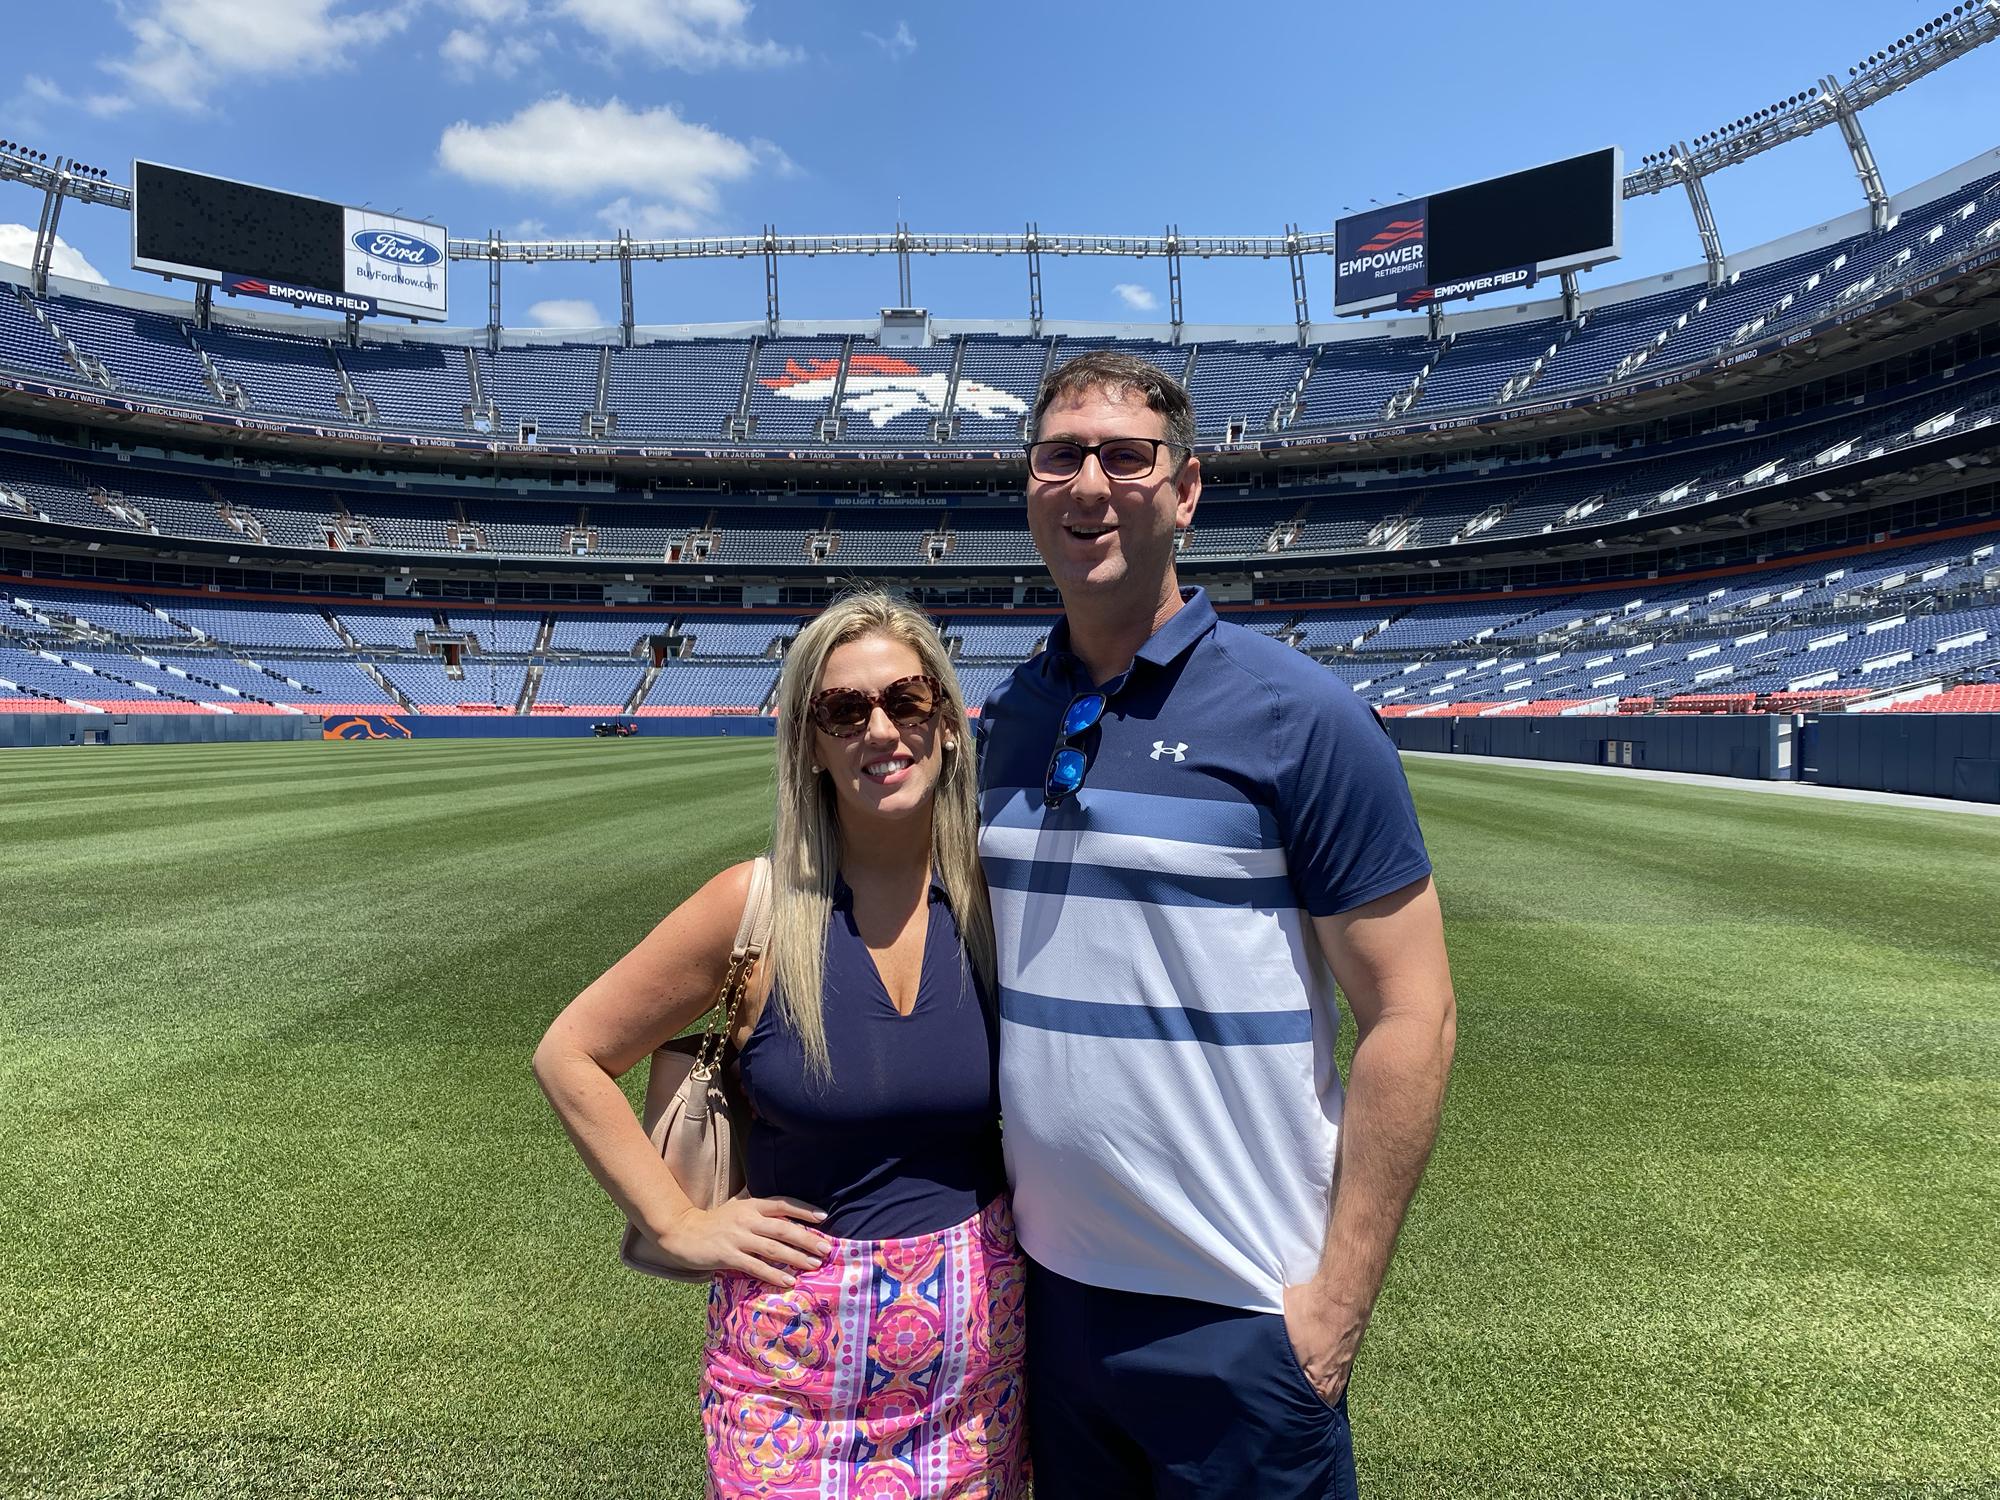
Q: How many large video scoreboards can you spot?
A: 2